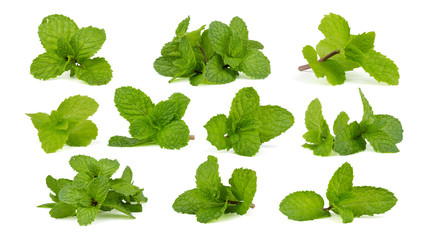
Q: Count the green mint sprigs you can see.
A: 10